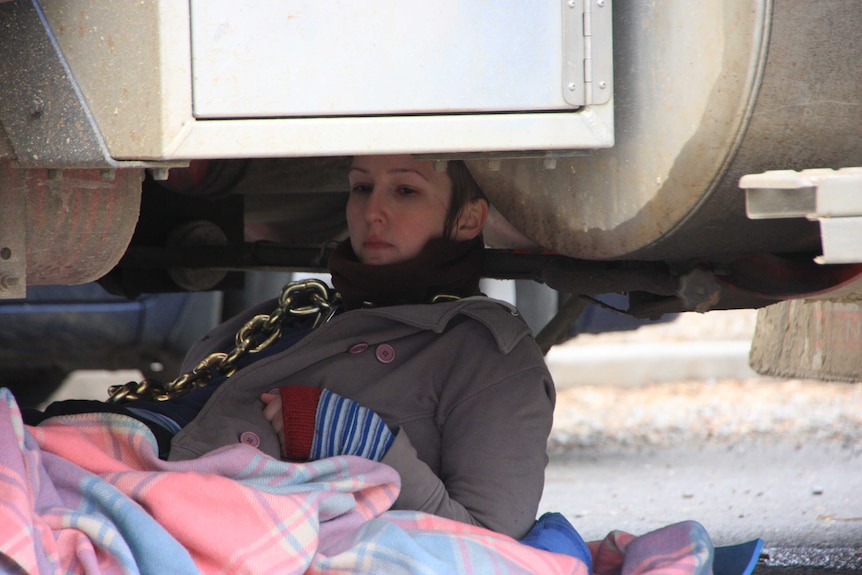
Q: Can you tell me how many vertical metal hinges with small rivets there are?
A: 1